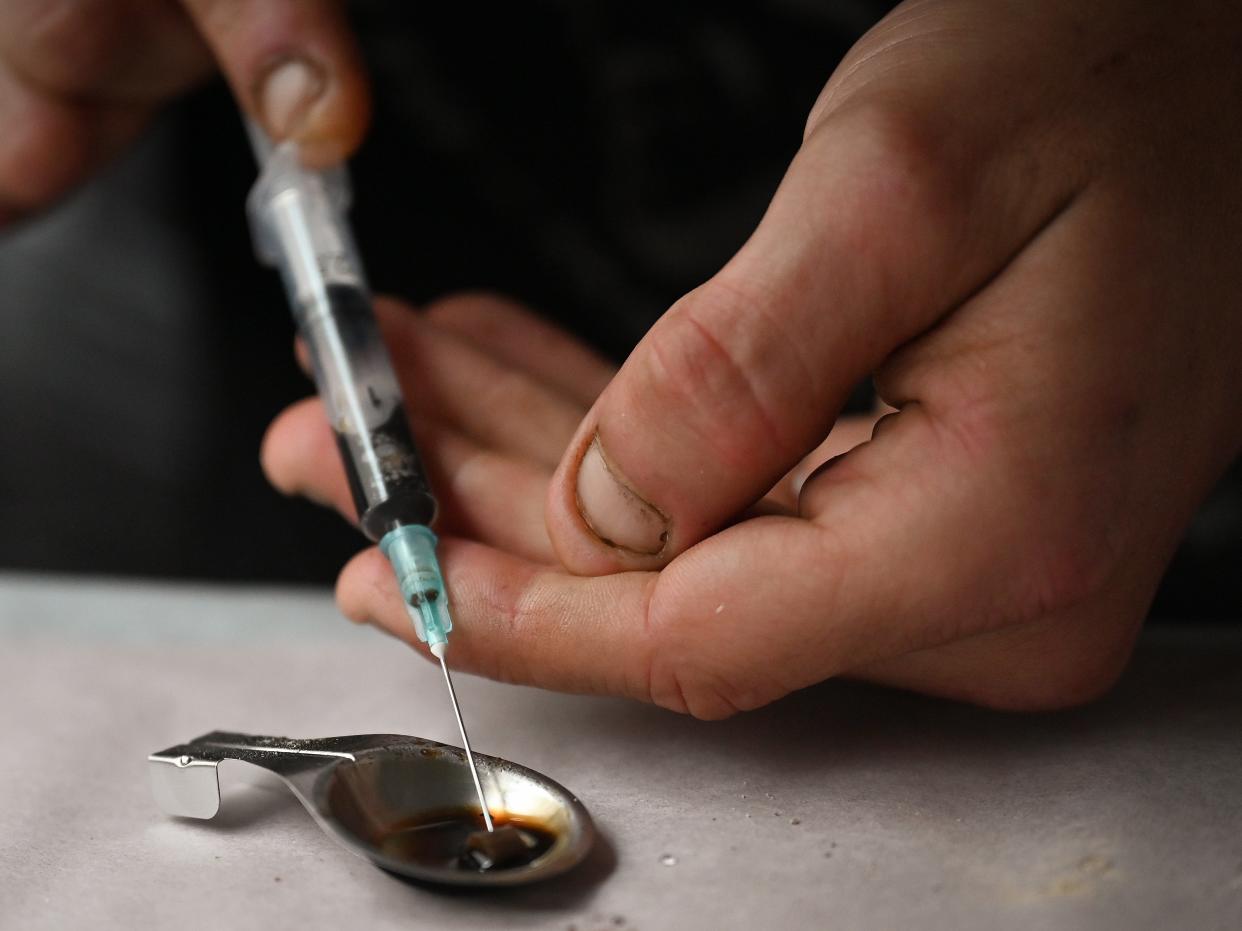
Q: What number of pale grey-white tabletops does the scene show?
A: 1